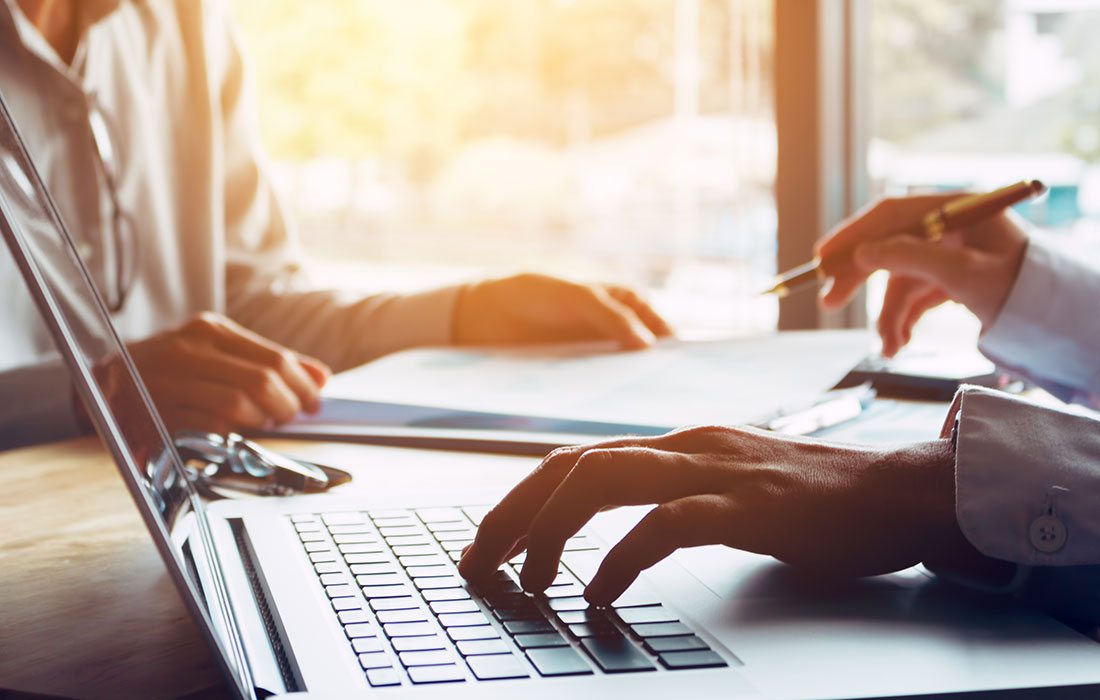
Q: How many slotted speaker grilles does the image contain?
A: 1